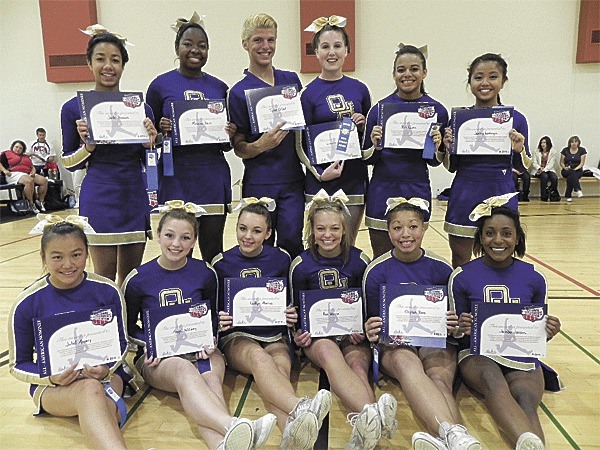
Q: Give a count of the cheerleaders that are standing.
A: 6